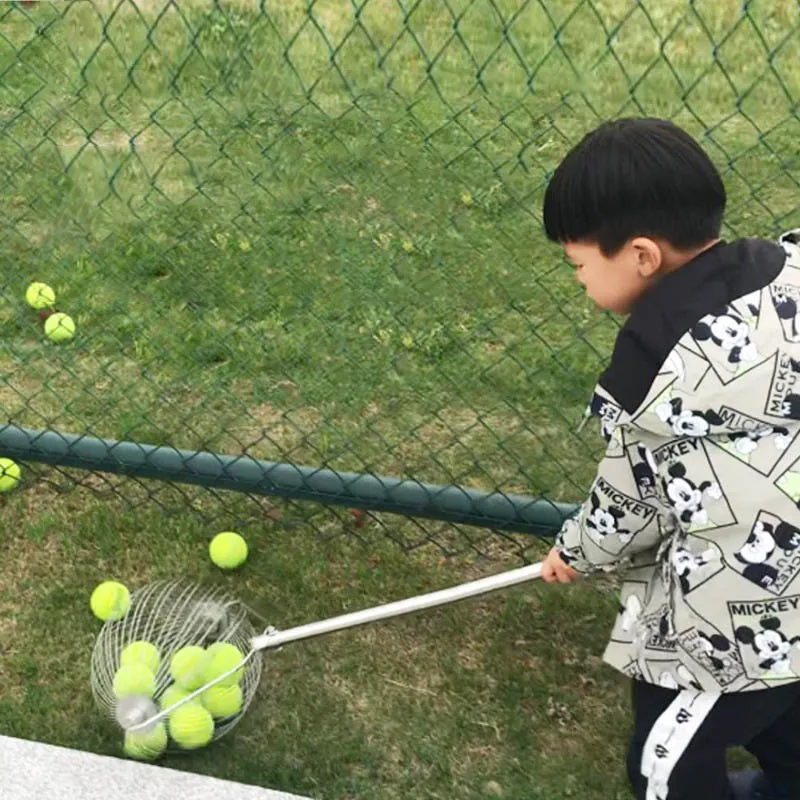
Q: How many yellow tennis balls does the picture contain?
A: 13